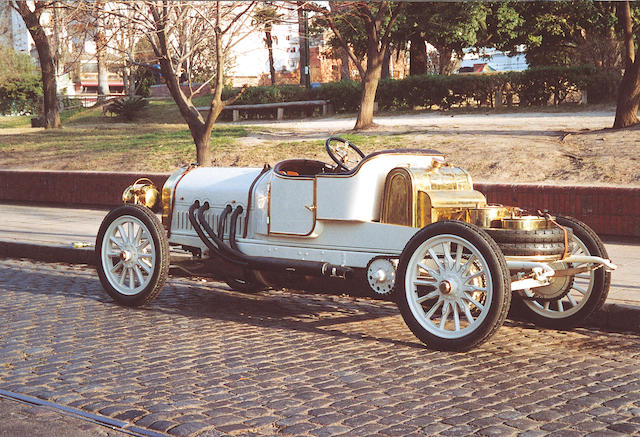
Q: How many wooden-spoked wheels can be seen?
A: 3